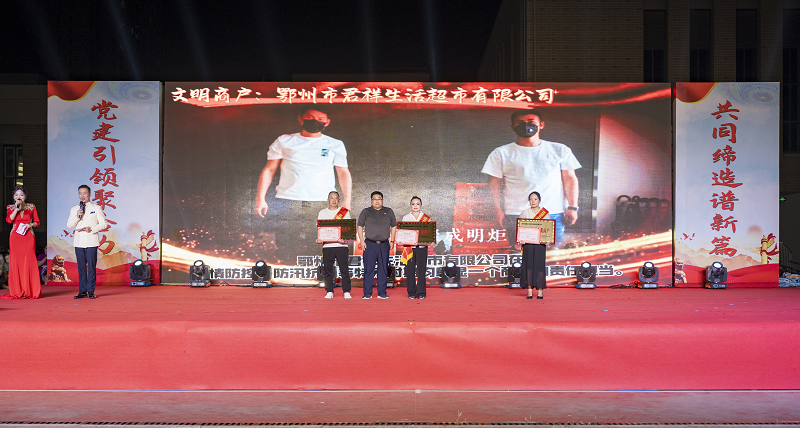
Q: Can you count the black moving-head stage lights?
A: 10